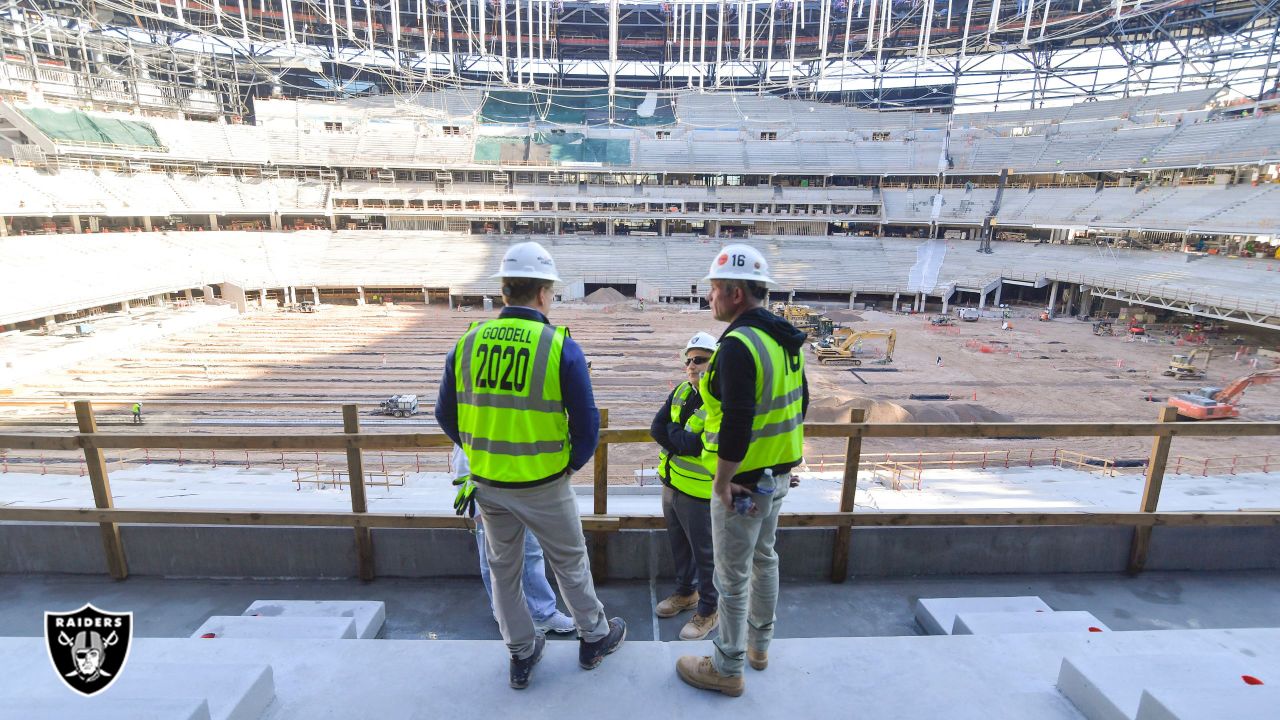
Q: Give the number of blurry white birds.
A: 0